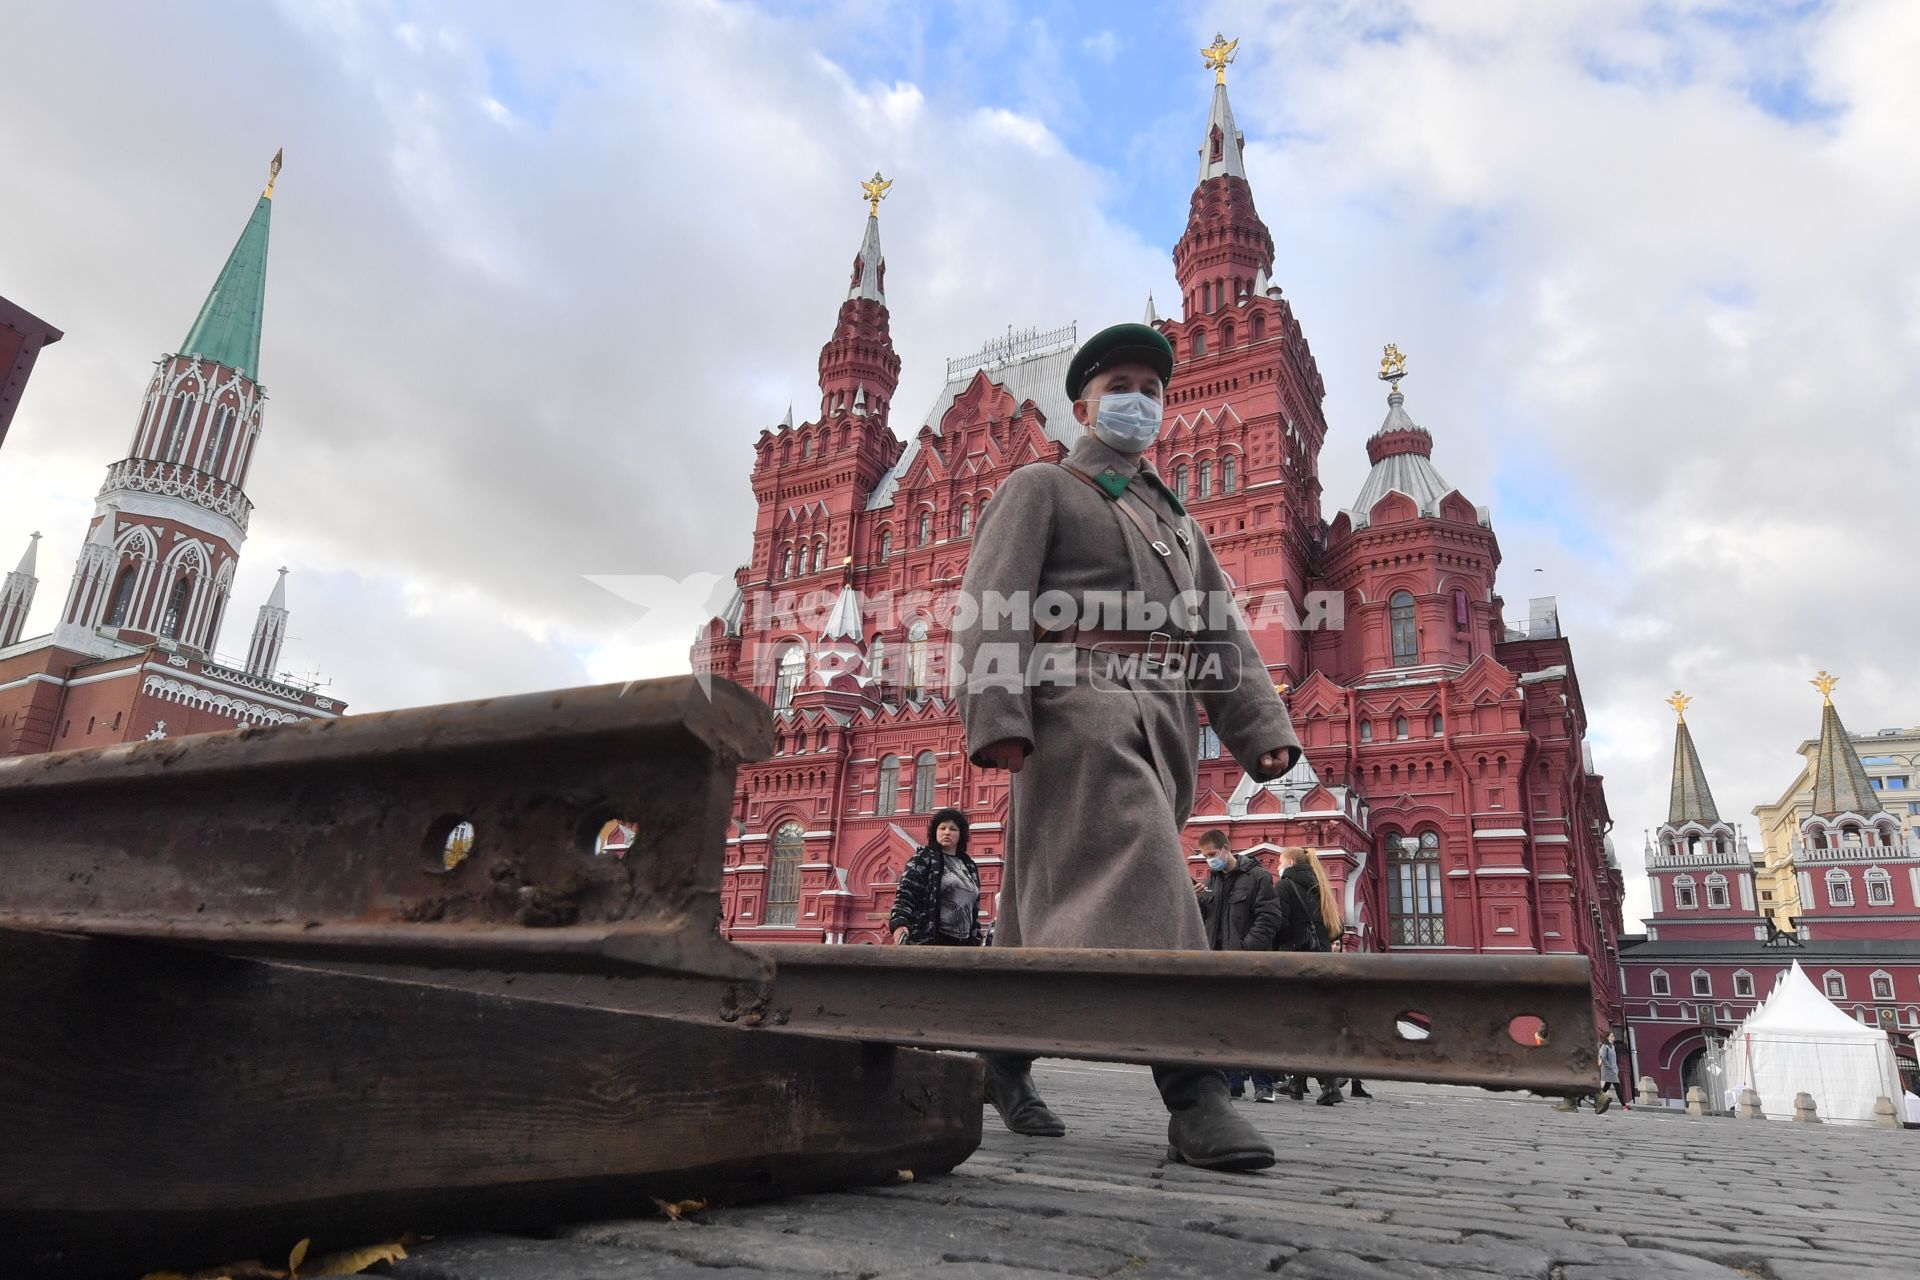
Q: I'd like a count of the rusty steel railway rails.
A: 2